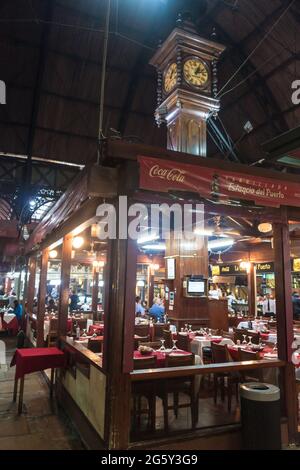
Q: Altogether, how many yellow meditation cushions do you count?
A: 0